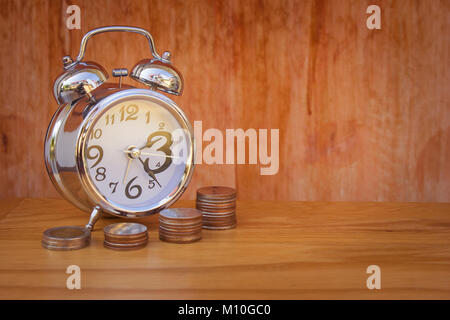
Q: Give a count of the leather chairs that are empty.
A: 0